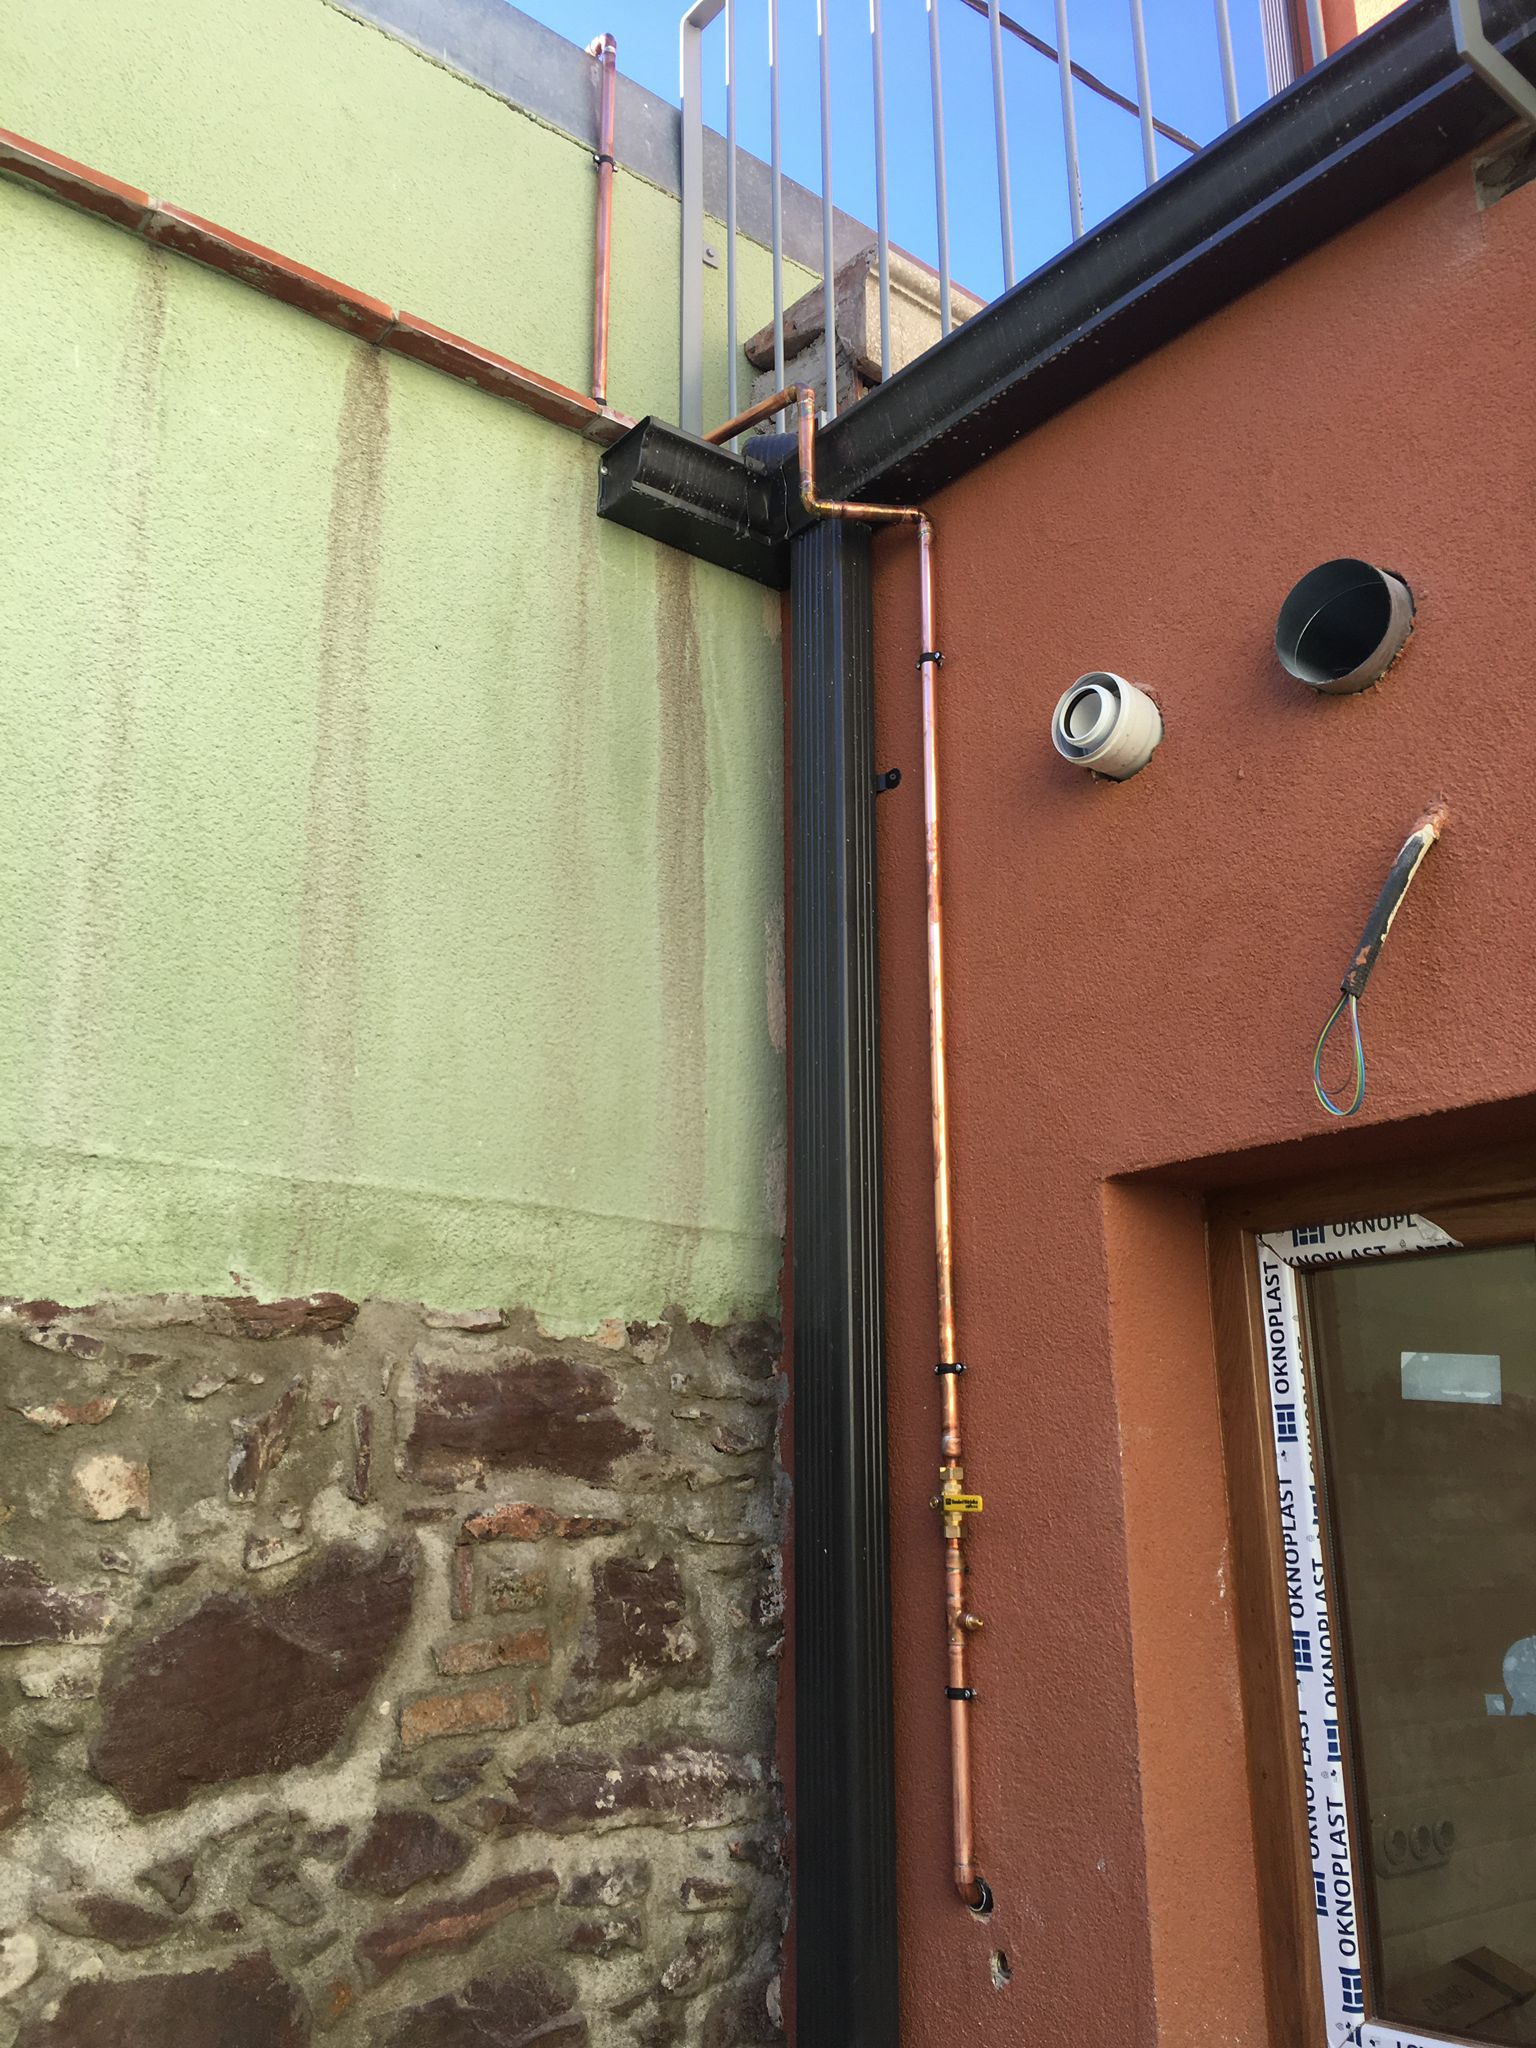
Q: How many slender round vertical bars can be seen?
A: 10